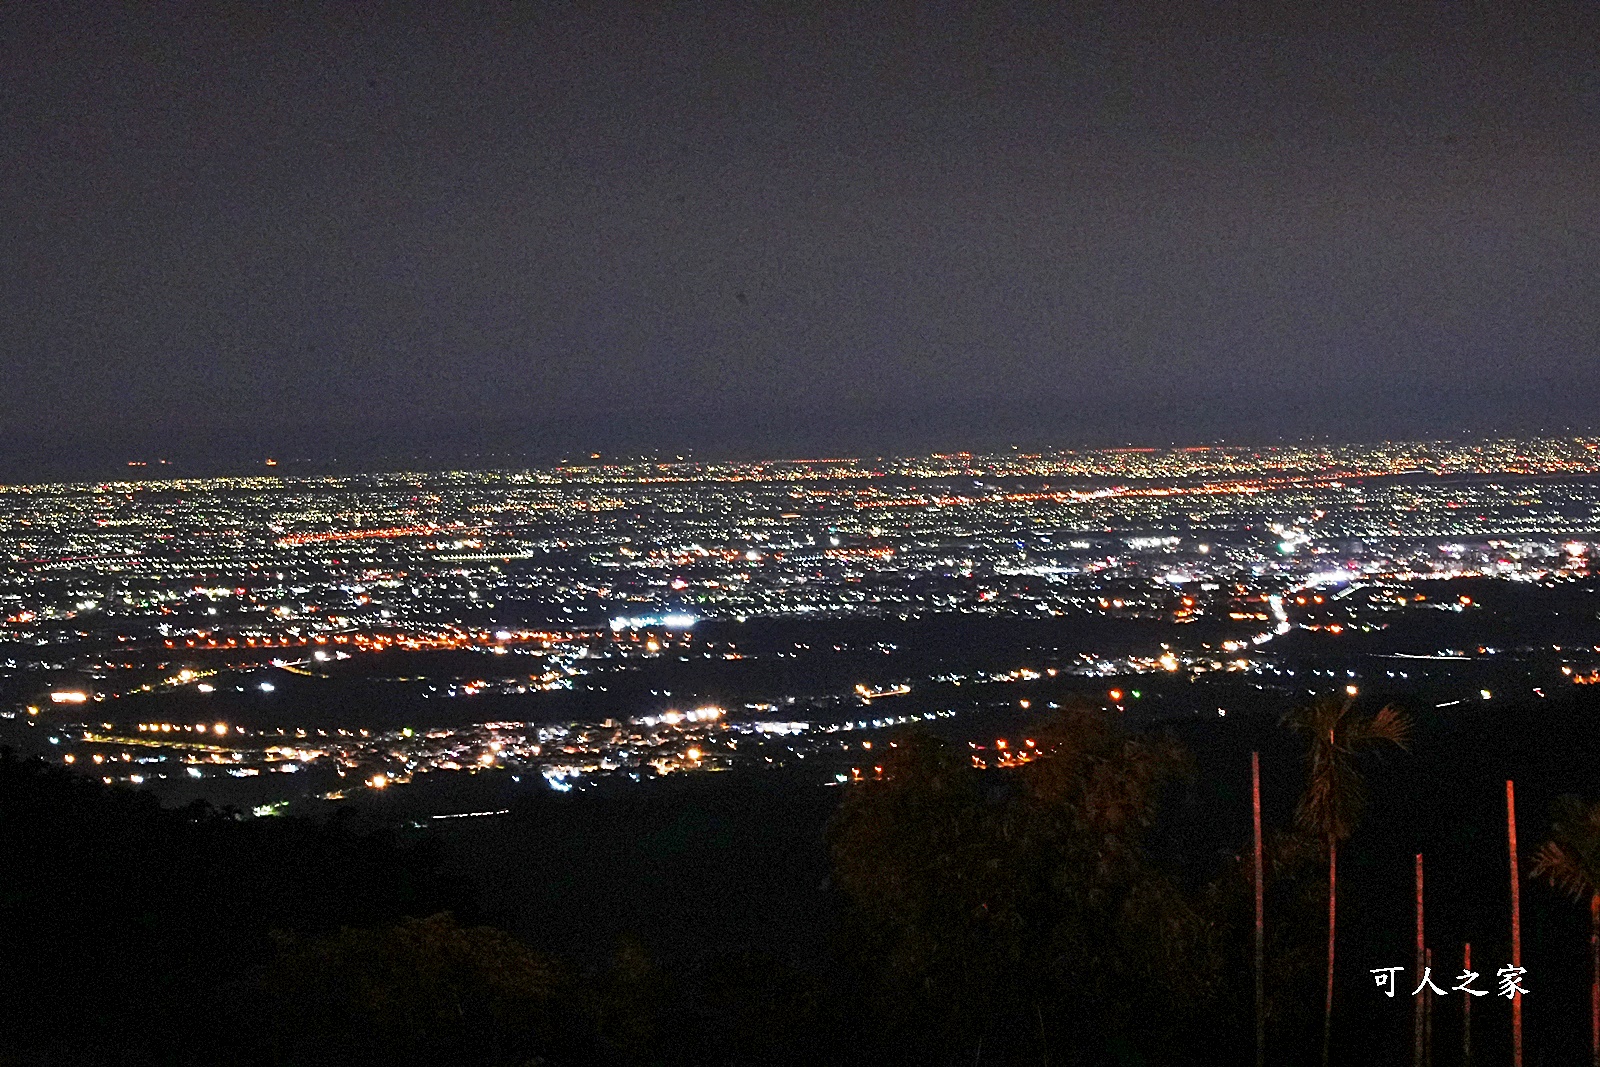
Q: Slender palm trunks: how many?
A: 7